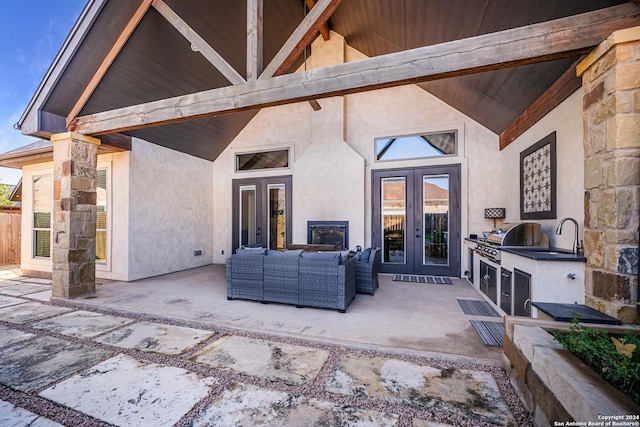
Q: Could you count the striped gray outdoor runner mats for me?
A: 3